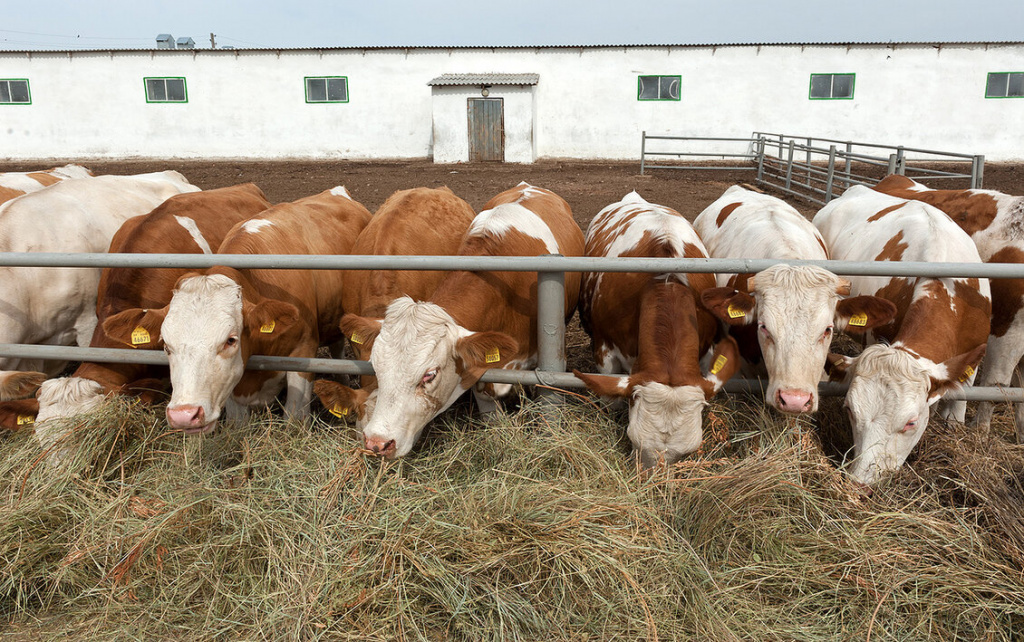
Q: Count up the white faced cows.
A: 6